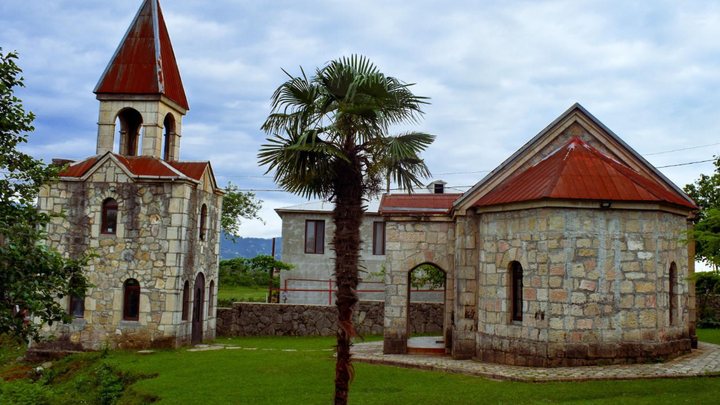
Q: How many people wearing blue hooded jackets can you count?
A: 0